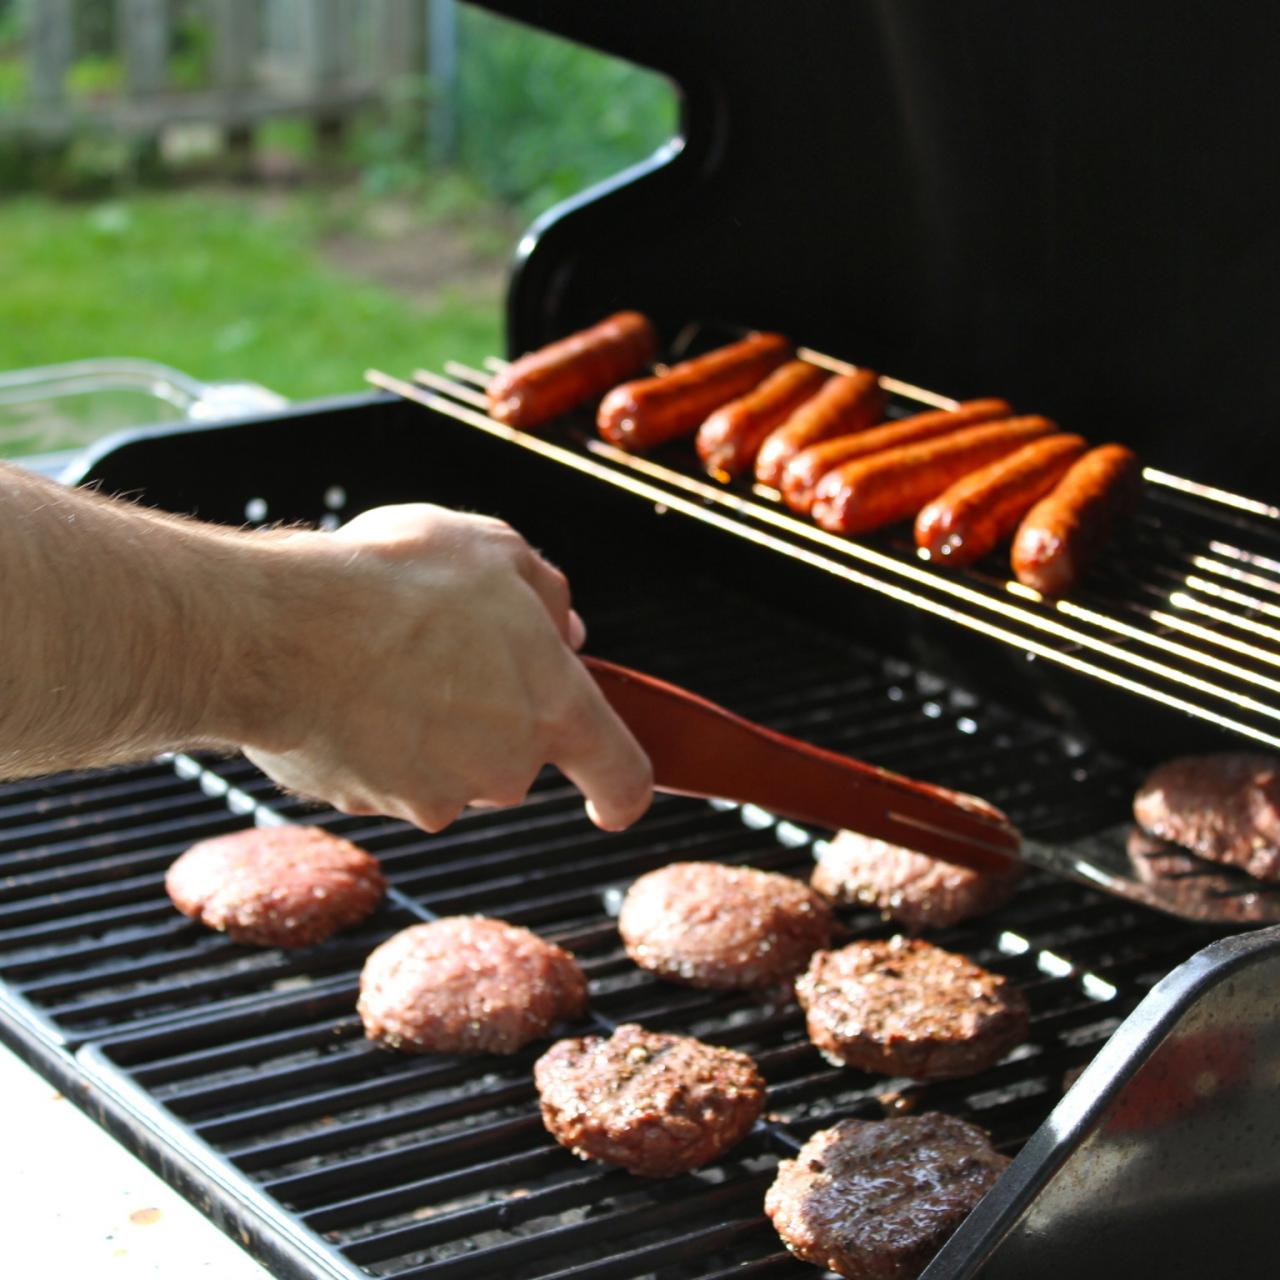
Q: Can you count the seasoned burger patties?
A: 8